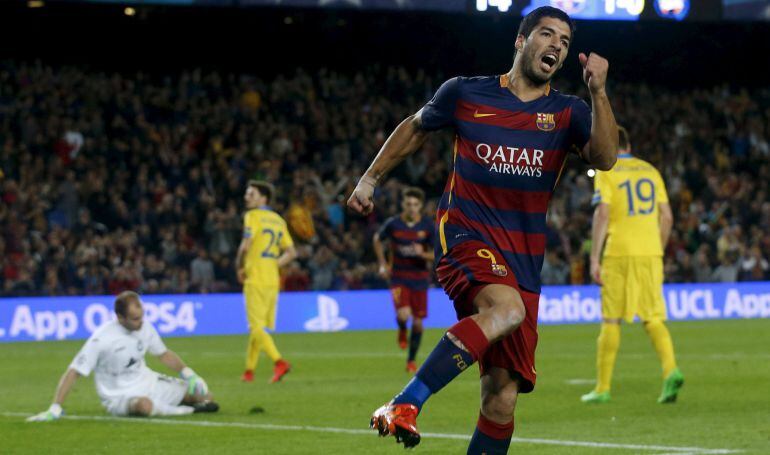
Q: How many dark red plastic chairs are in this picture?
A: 0